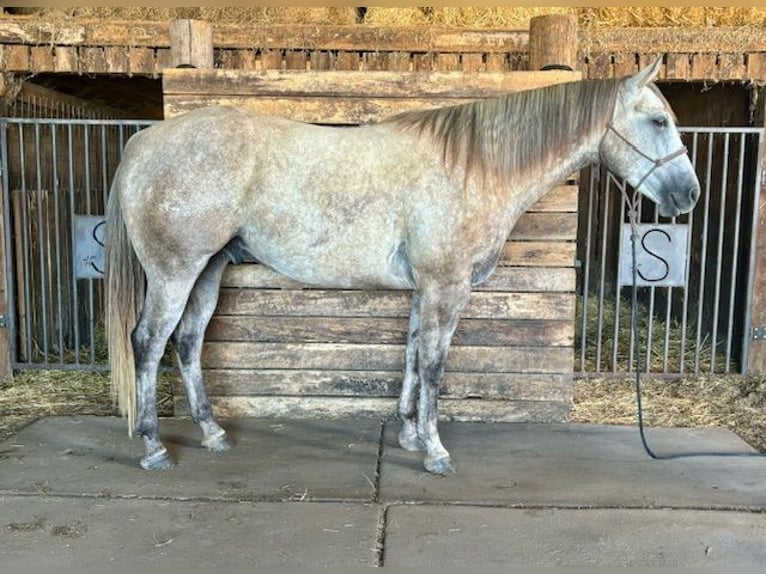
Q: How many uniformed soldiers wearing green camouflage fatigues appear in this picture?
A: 0